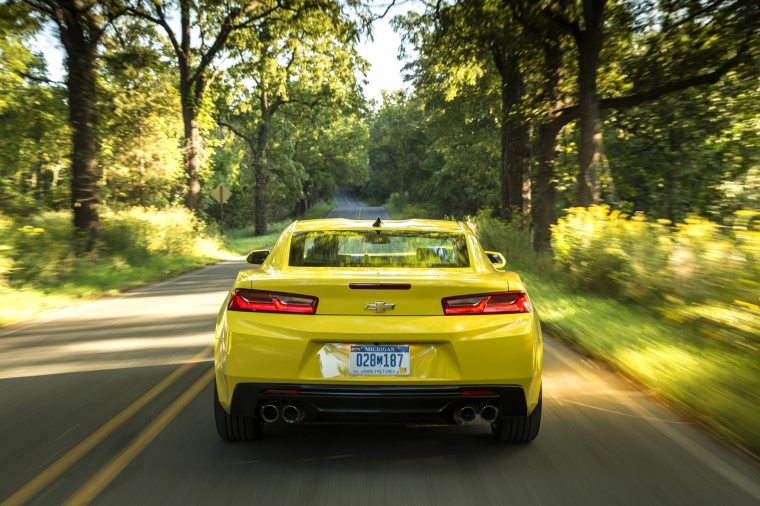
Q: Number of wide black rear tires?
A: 2